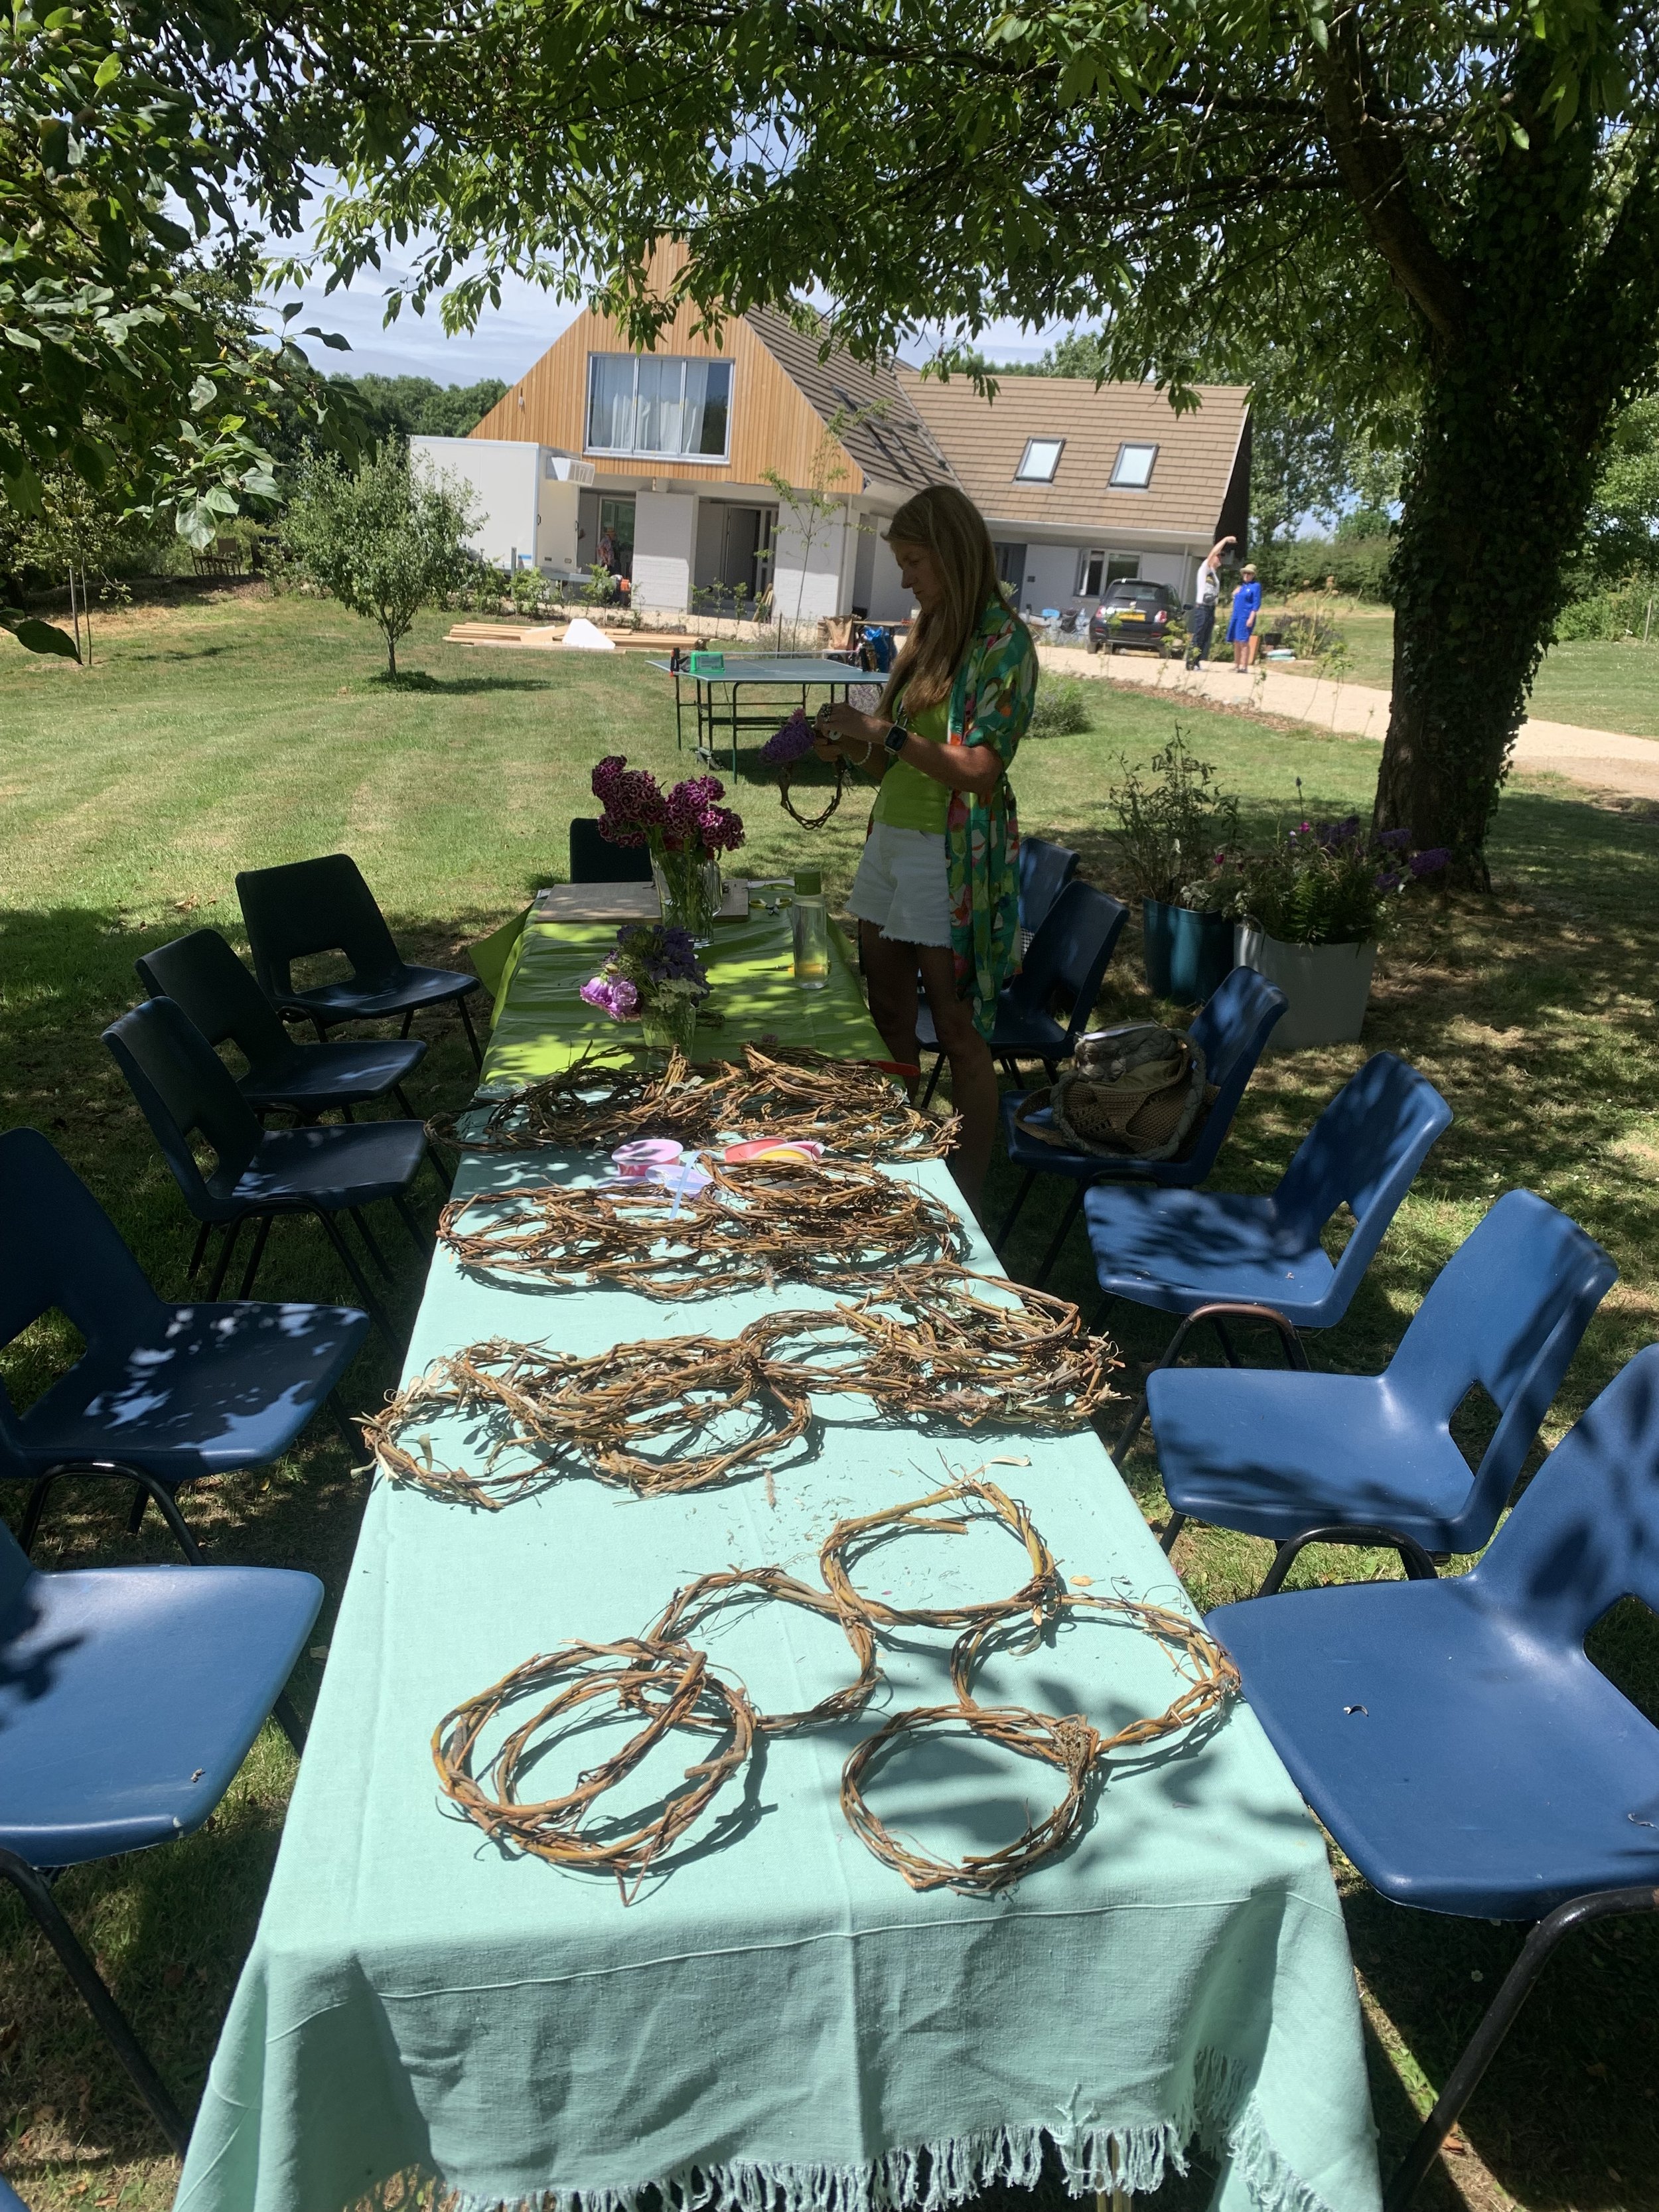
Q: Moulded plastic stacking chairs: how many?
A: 12